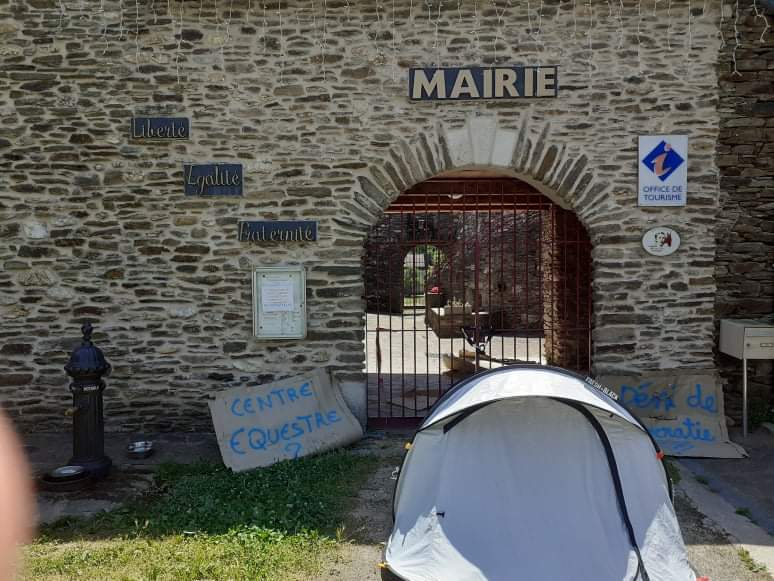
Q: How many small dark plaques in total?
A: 3